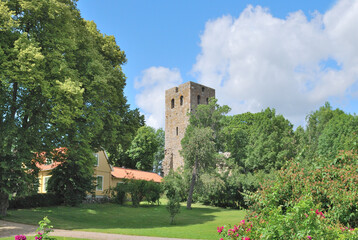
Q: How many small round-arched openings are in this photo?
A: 4